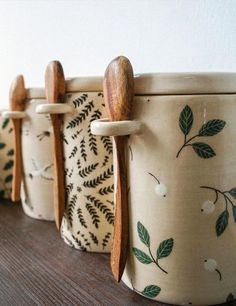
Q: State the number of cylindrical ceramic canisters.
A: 4